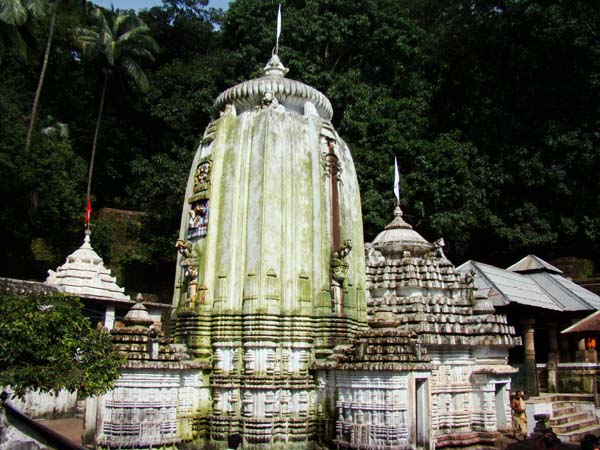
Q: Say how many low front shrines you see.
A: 2